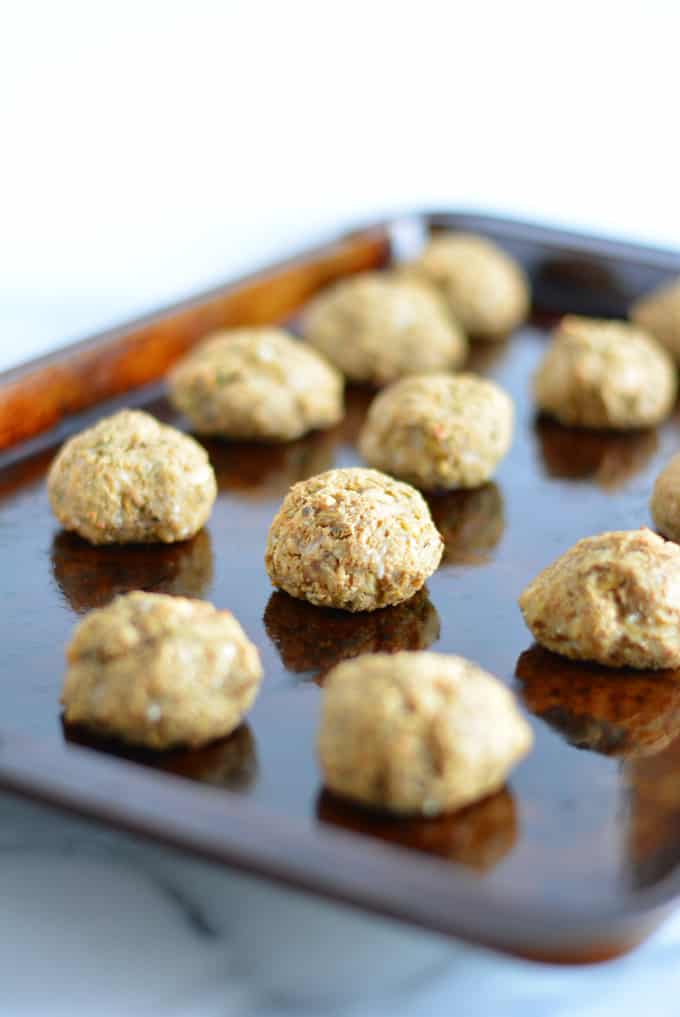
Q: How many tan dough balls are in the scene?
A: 12